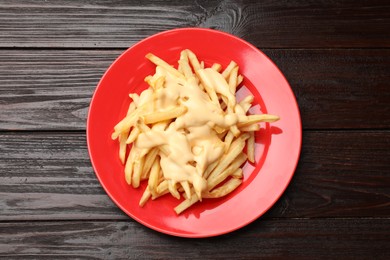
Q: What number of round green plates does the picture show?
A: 0